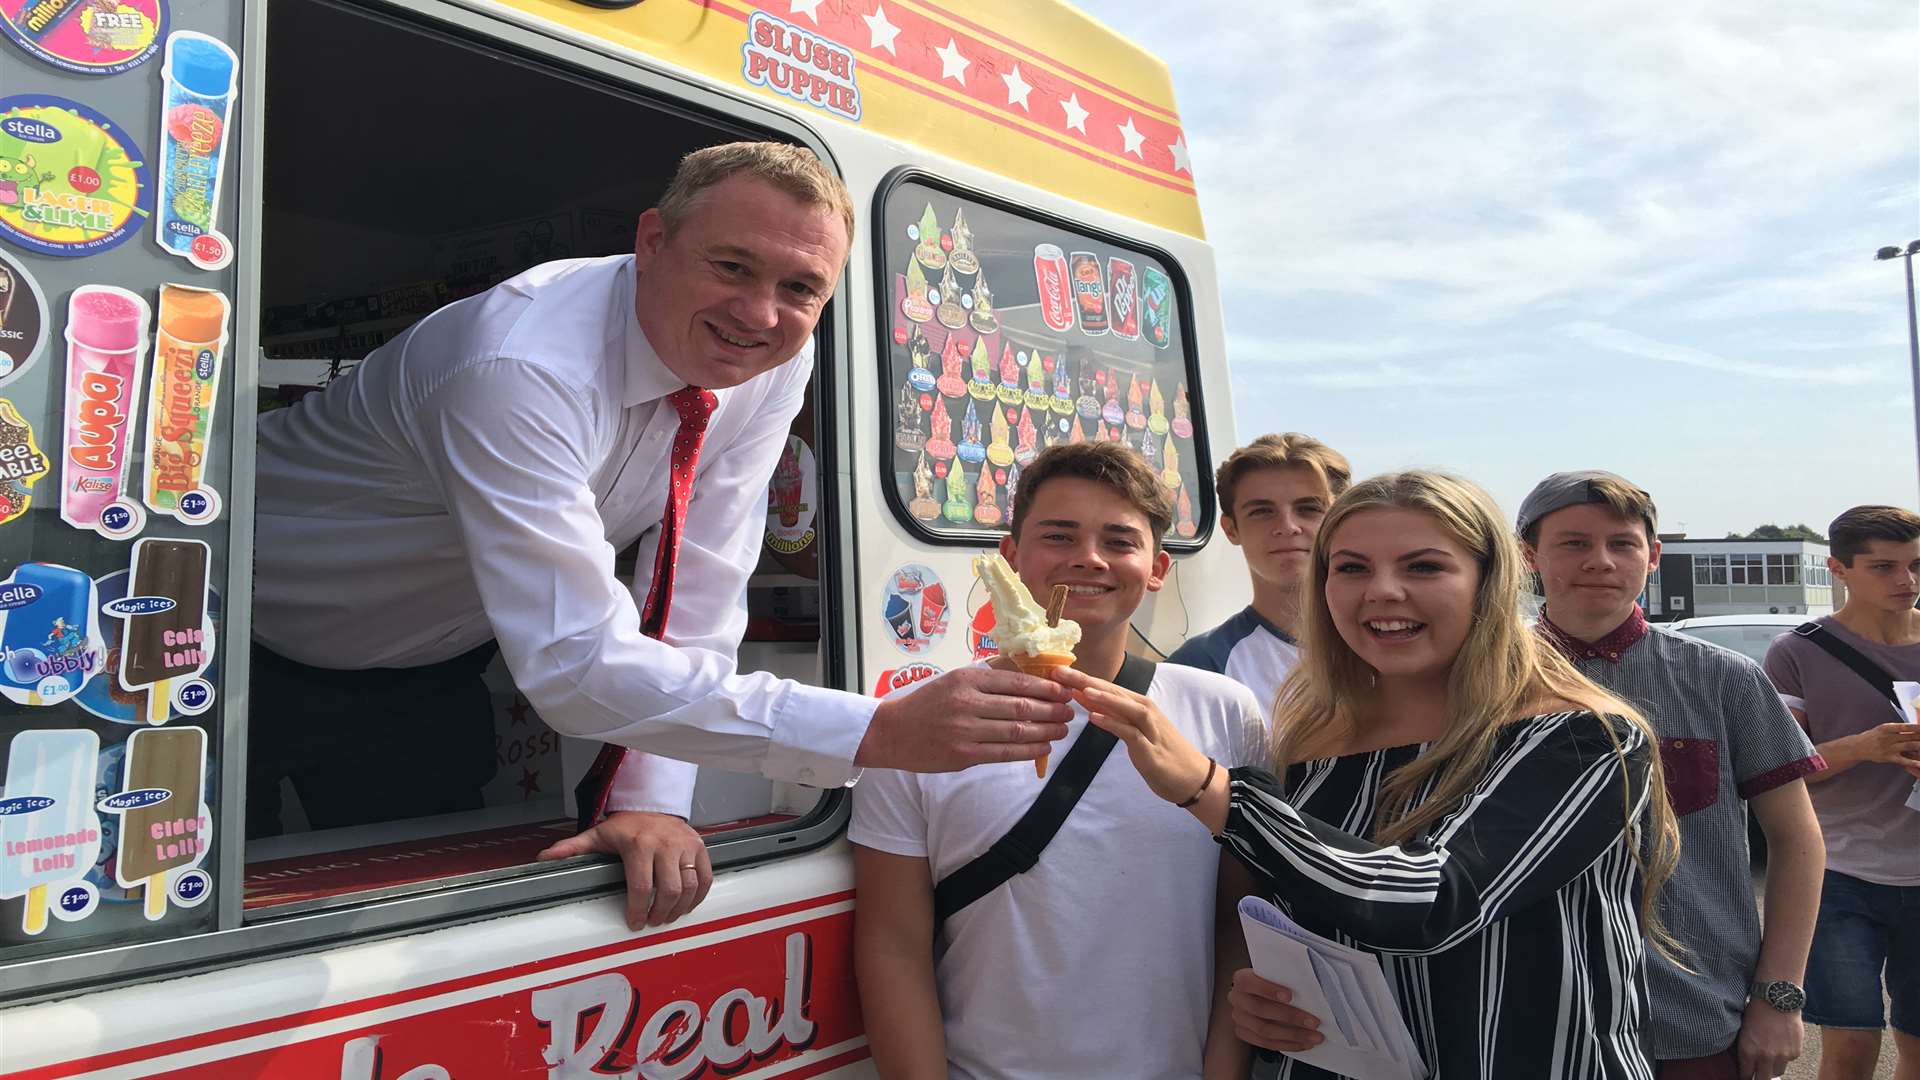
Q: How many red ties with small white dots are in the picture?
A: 1